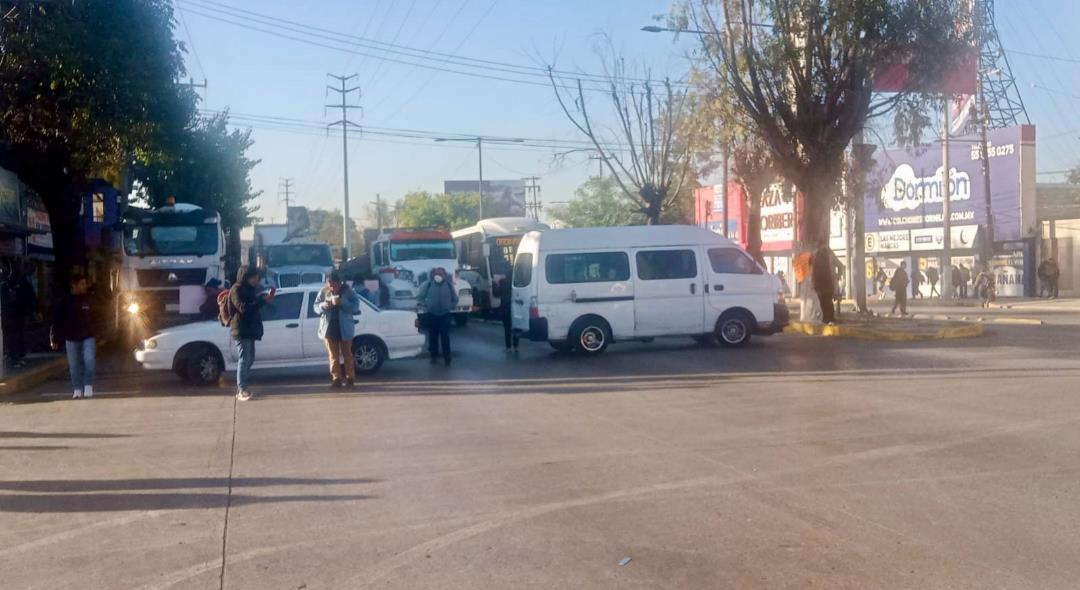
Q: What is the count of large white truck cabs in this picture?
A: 3